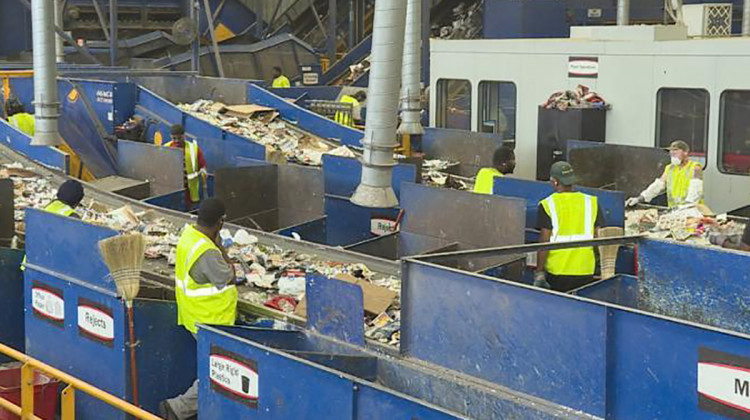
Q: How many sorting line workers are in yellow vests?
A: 9